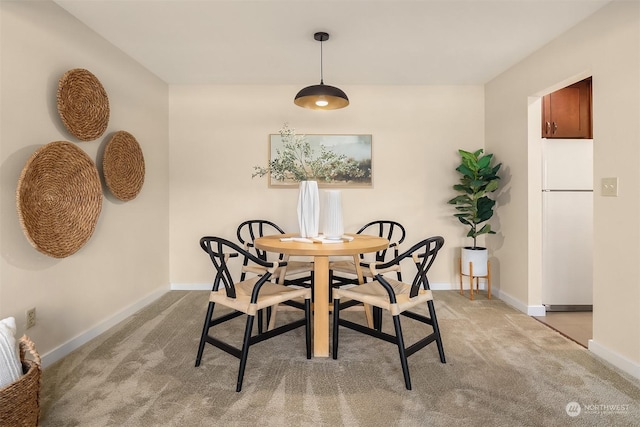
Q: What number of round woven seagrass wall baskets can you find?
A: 3